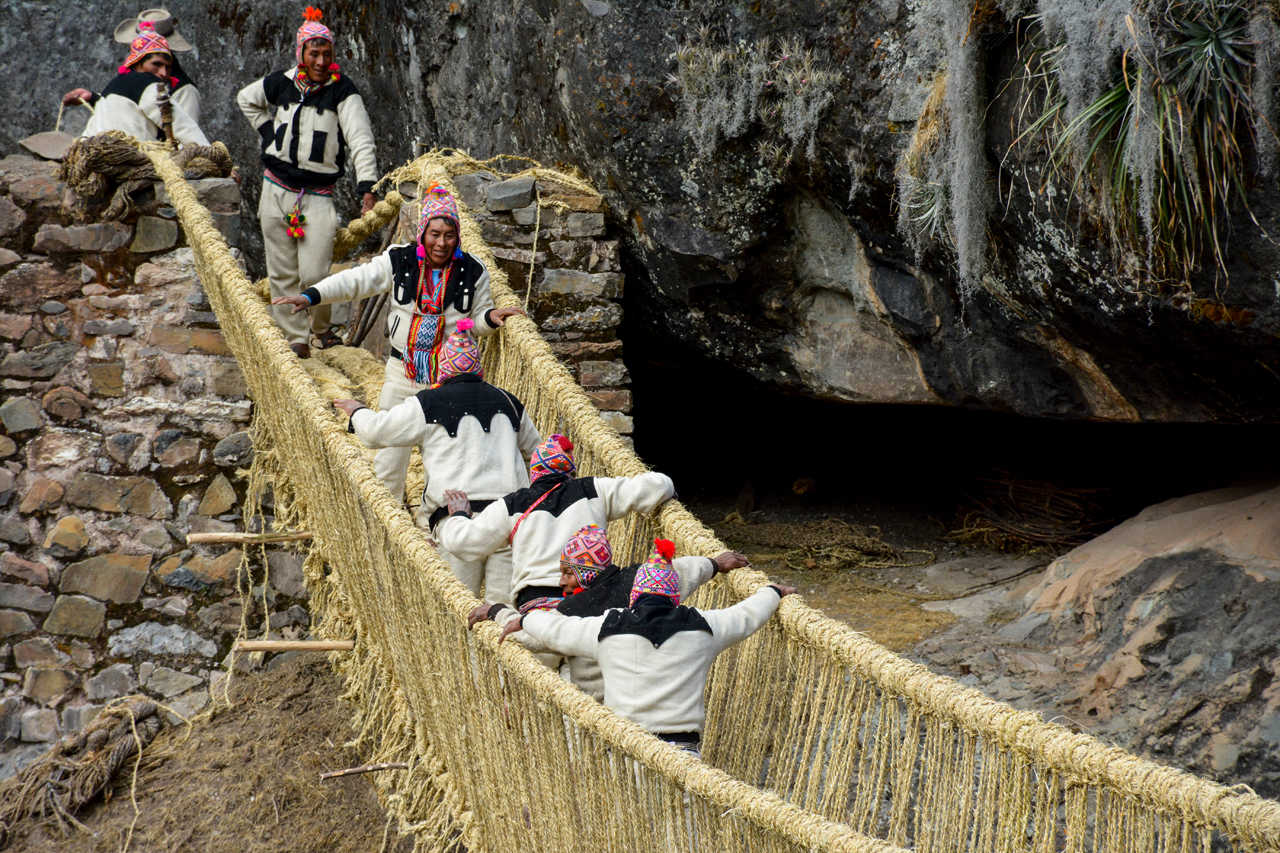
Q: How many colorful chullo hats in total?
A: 7